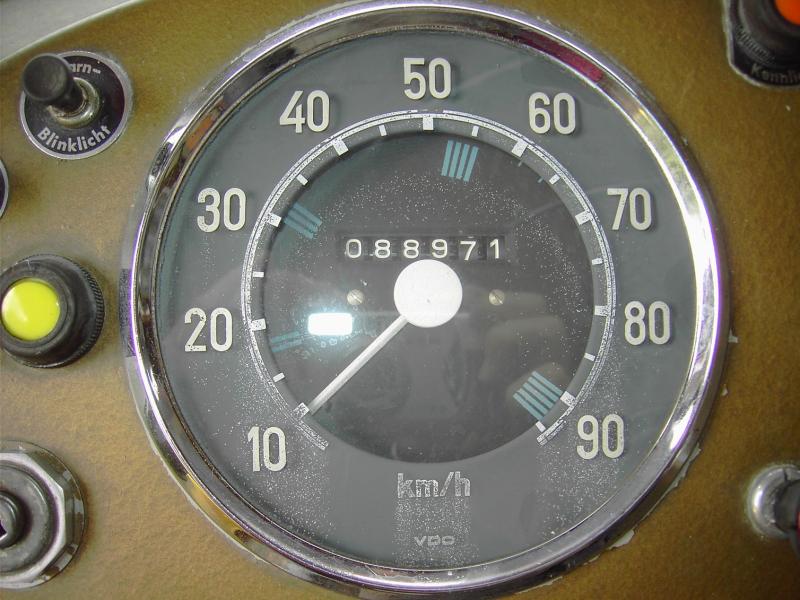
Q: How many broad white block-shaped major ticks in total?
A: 9